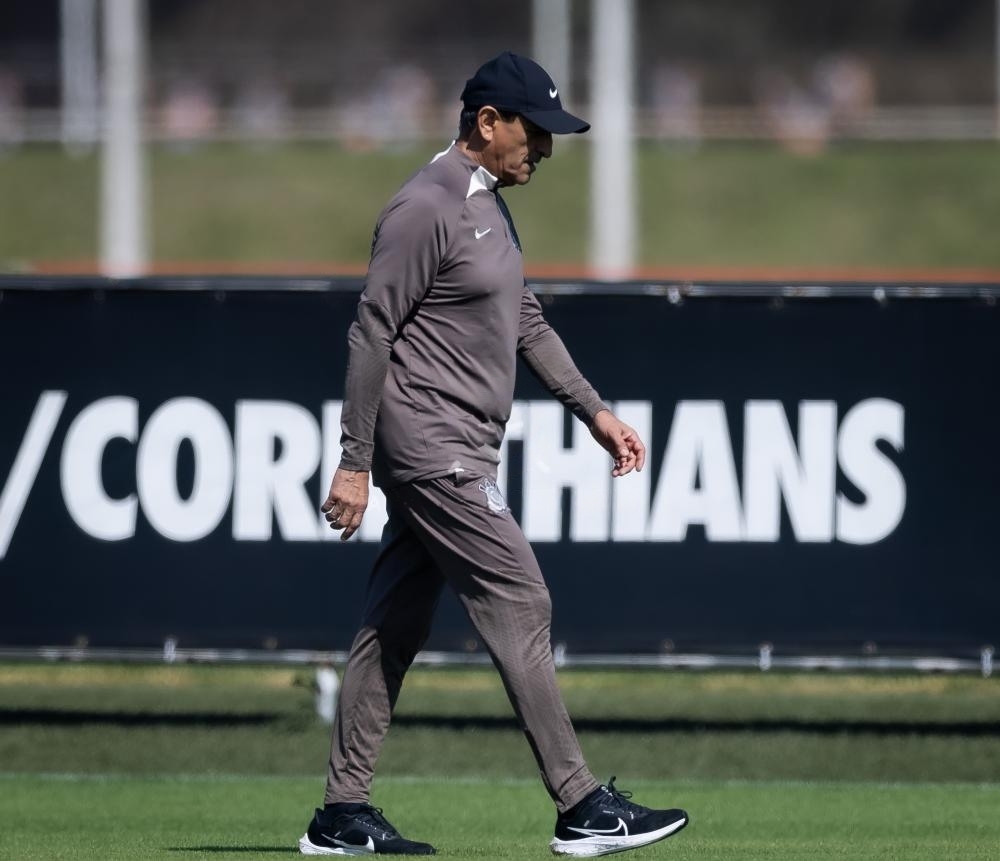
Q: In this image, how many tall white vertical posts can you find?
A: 4